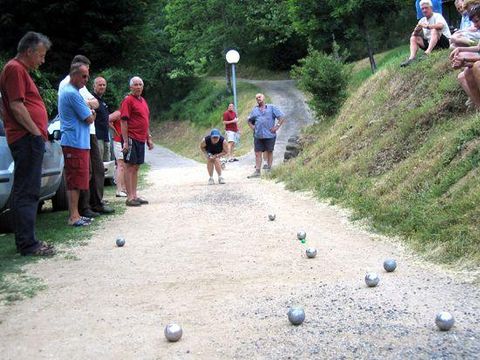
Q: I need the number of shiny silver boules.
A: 9